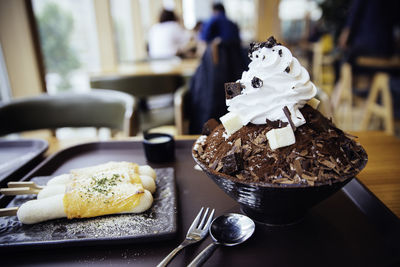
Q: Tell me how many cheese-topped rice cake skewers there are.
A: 3